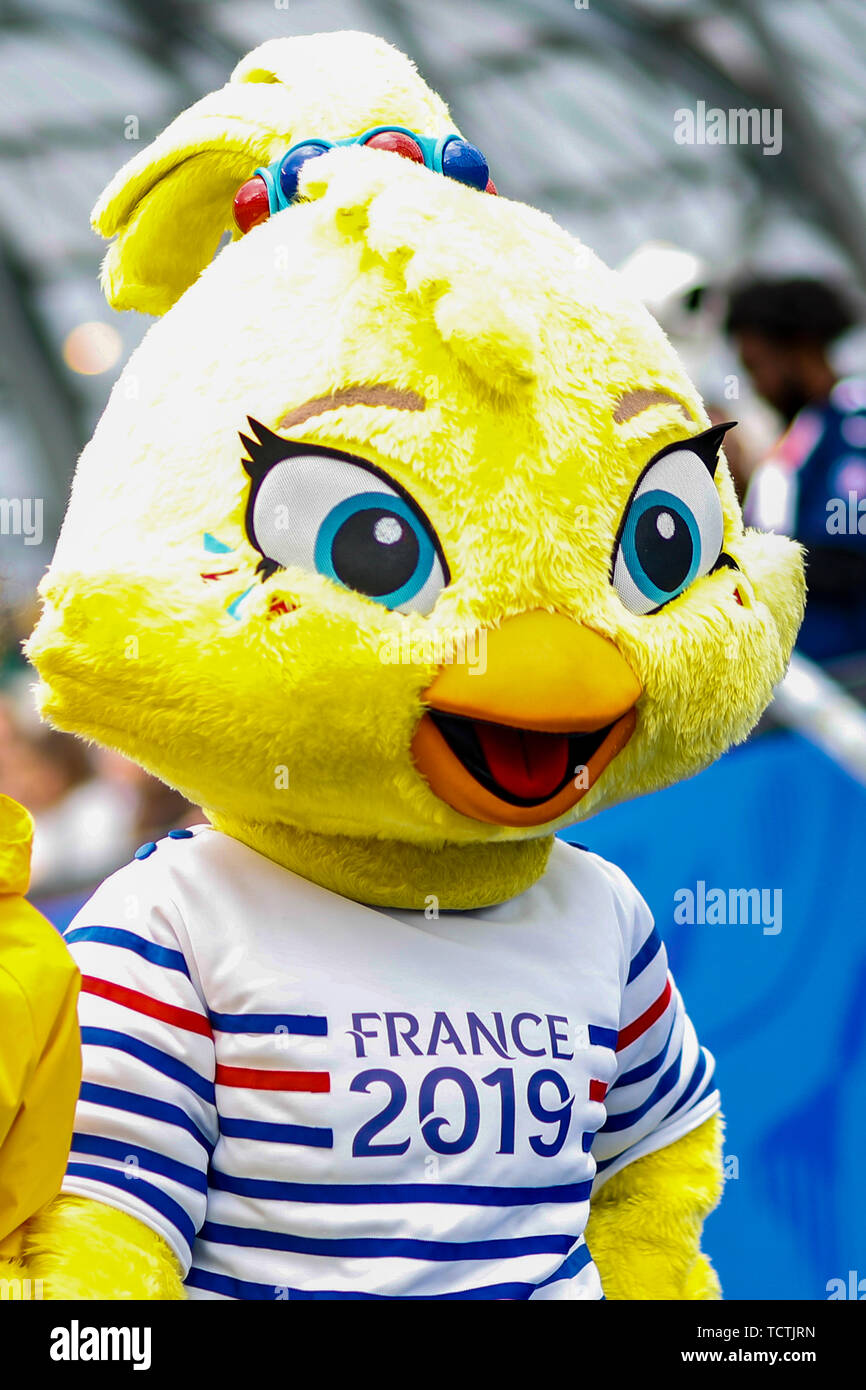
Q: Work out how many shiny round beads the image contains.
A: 5